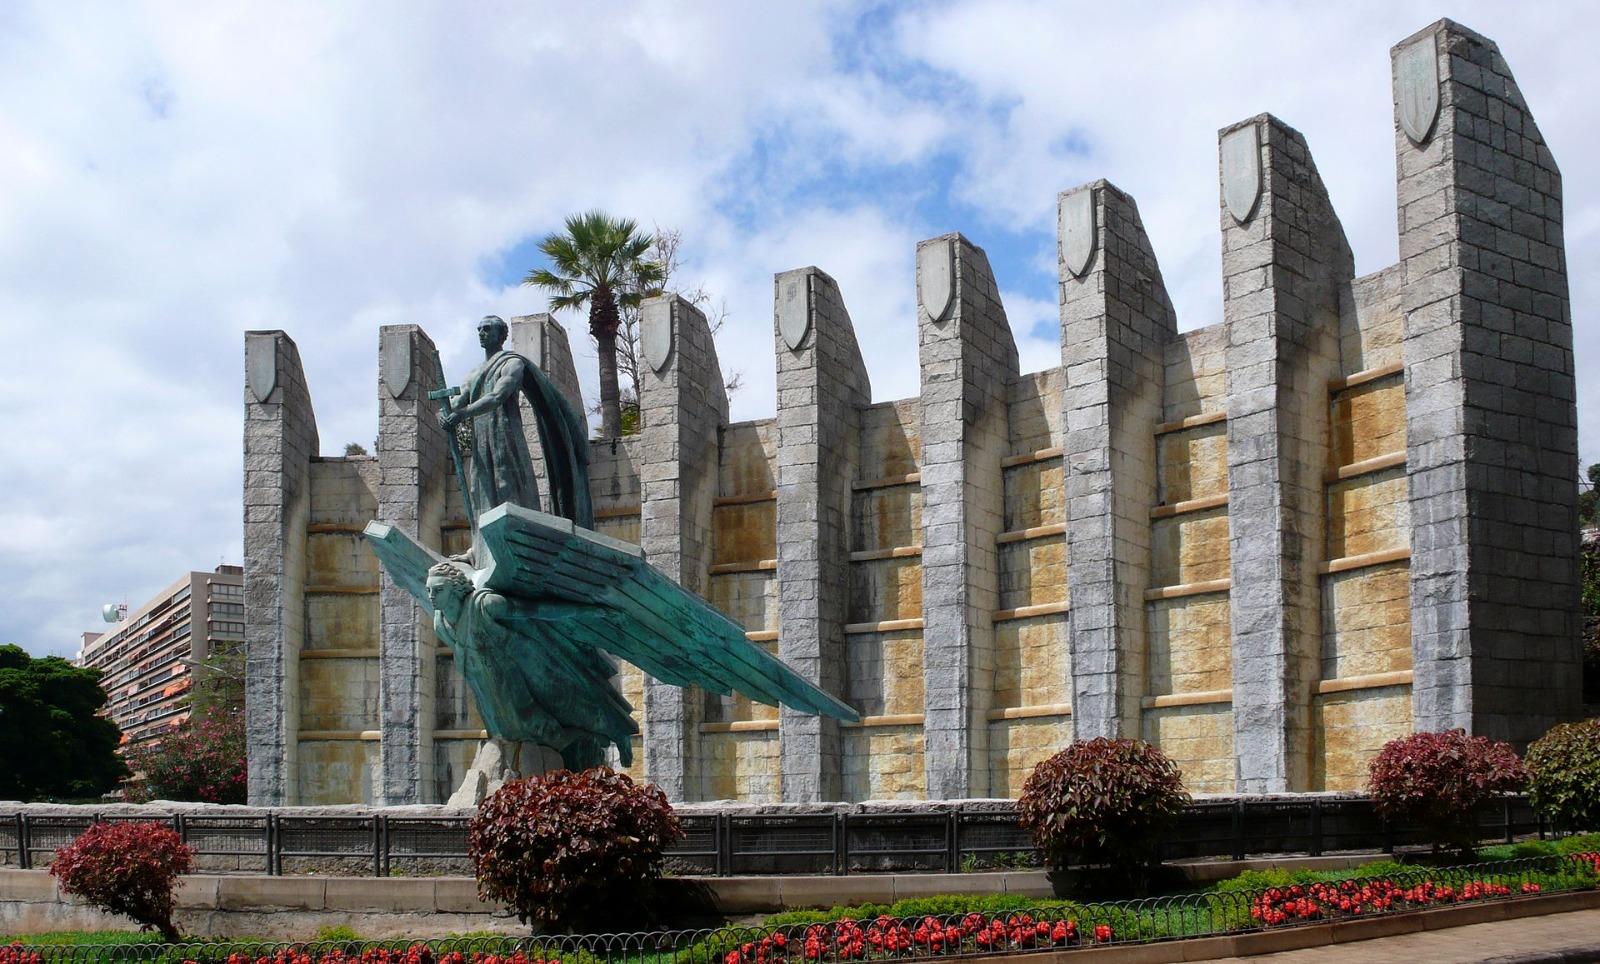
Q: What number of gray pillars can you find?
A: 9